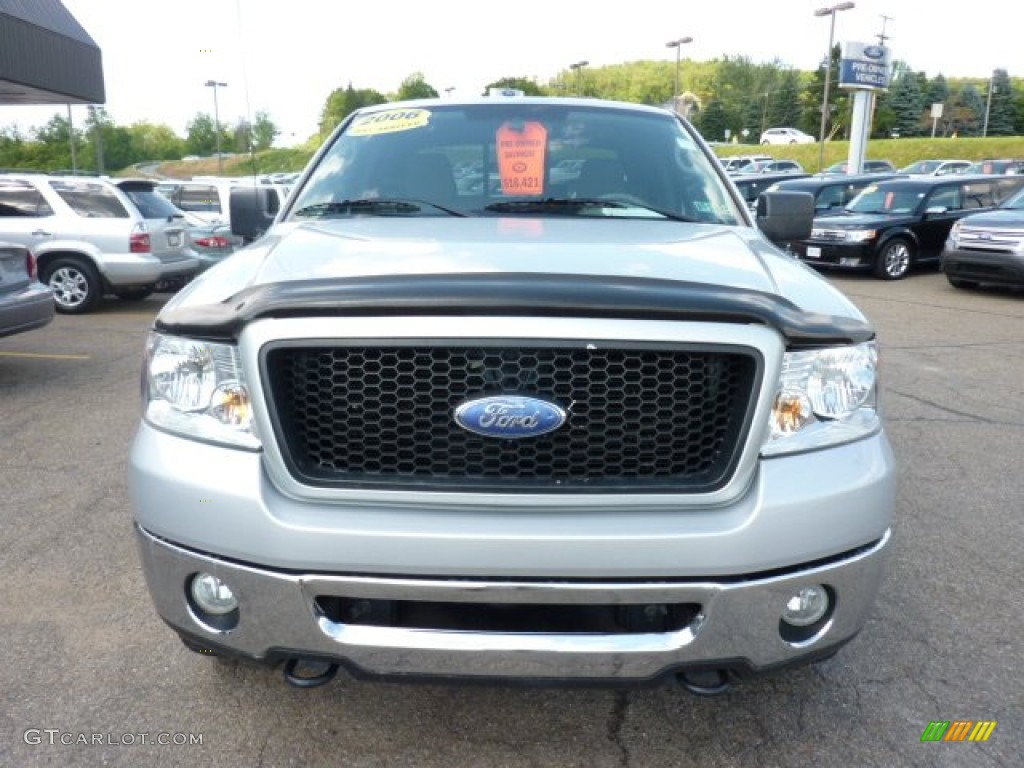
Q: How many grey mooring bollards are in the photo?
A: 0